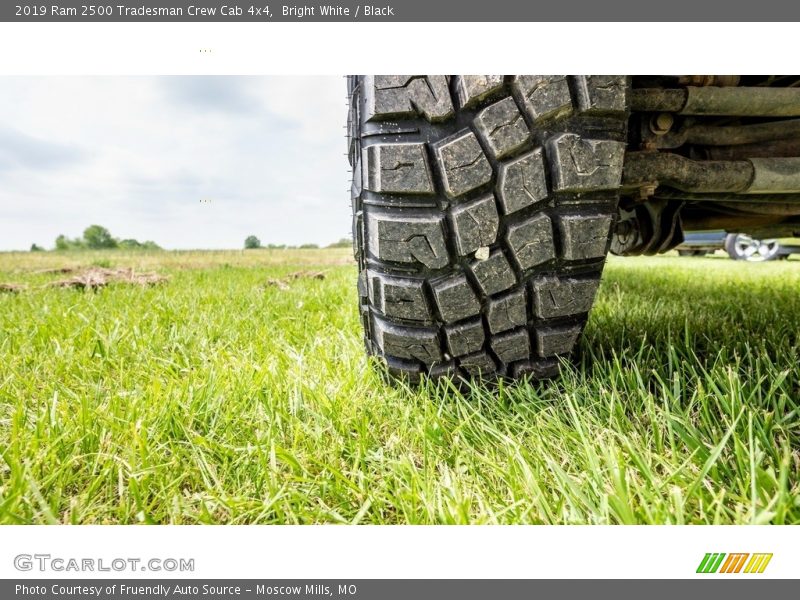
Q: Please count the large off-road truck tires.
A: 1